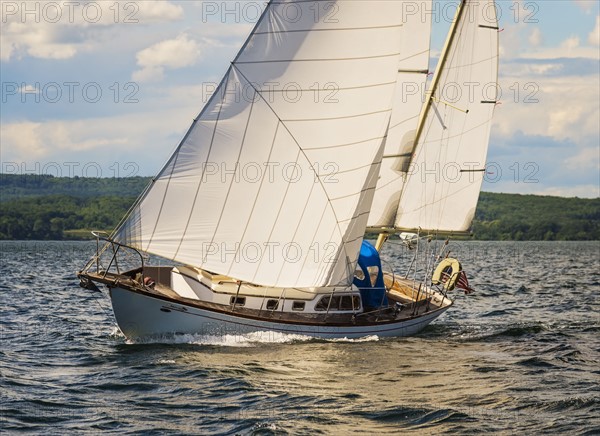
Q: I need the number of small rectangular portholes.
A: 3